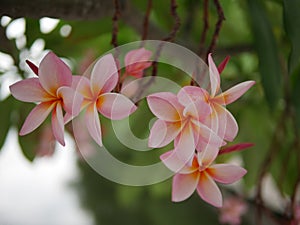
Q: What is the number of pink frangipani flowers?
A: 5